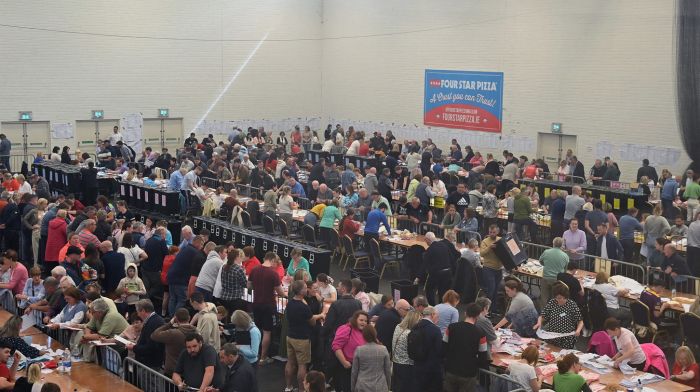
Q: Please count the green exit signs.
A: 4